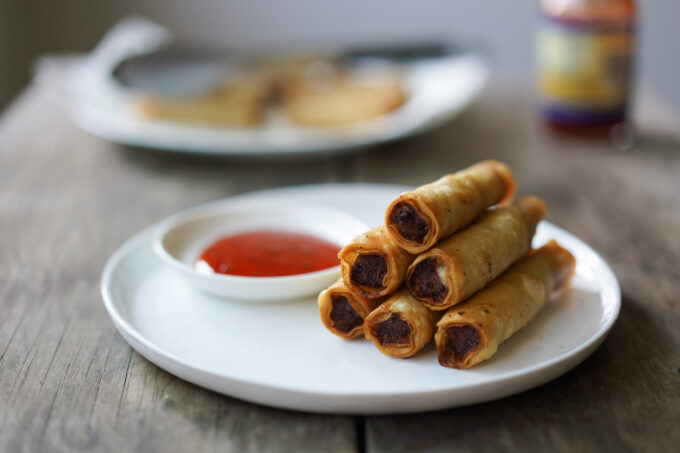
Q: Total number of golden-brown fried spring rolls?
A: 6